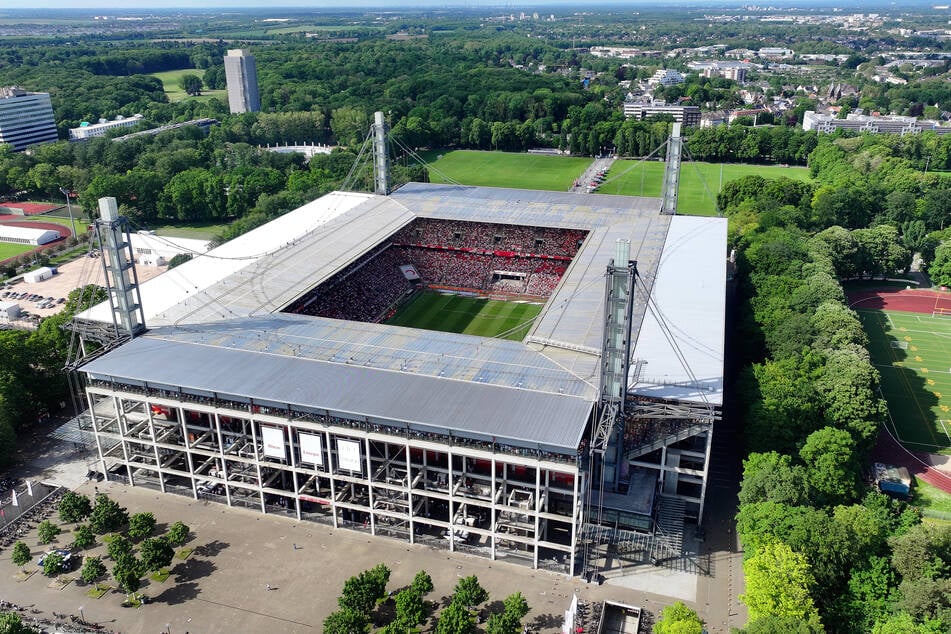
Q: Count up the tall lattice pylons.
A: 4